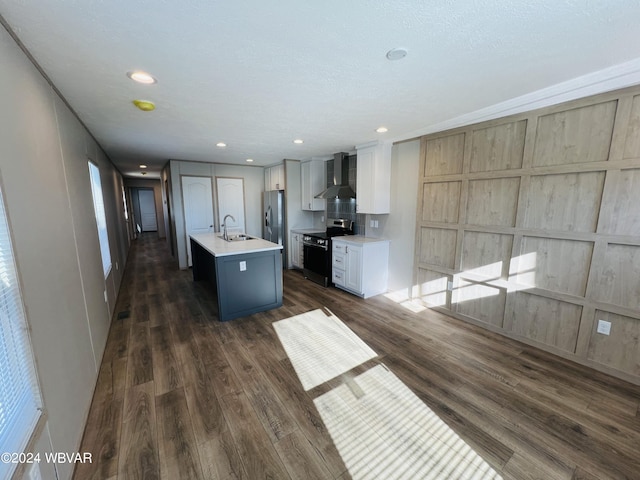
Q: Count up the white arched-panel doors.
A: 2